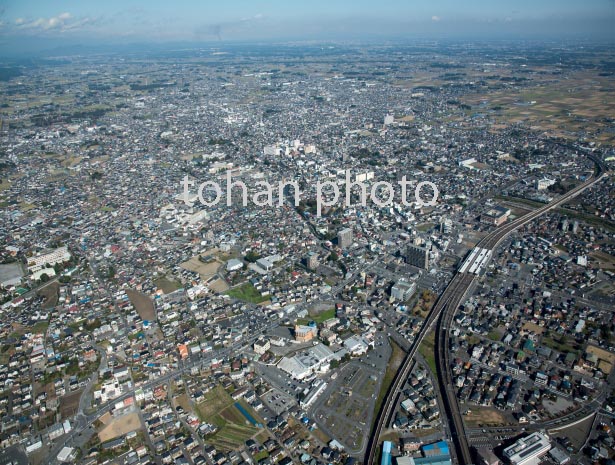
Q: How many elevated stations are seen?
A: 1